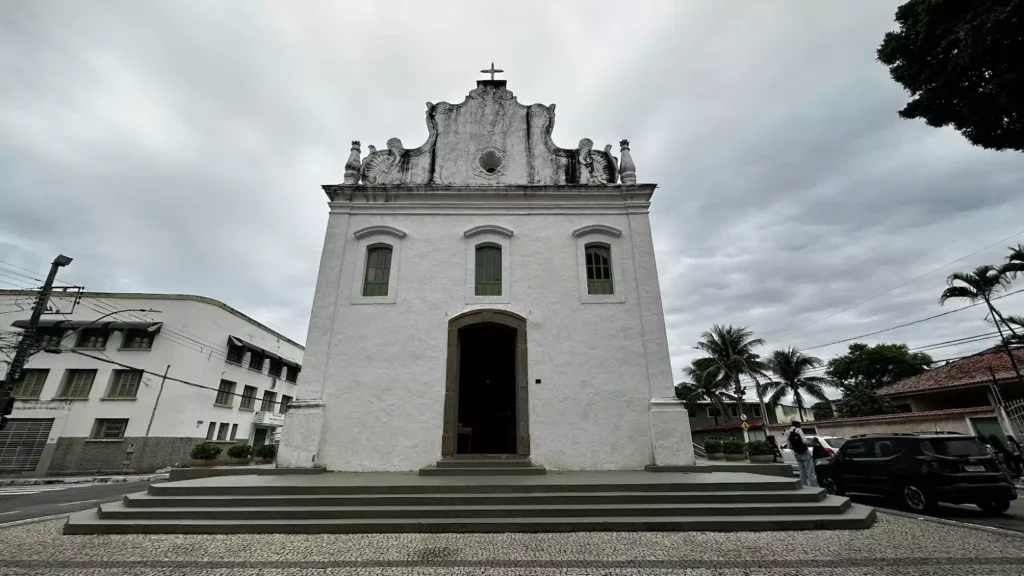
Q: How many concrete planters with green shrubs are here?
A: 6